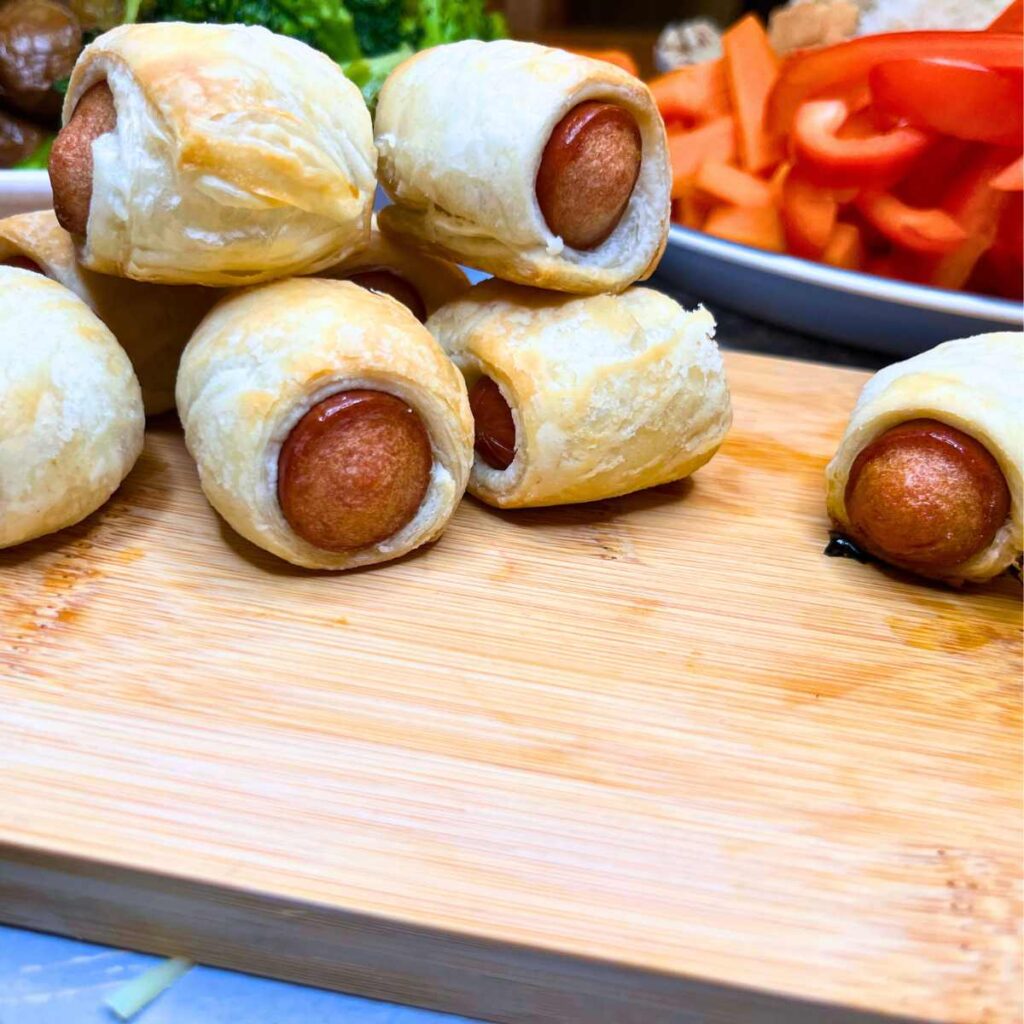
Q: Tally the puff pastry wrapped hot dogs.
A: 8